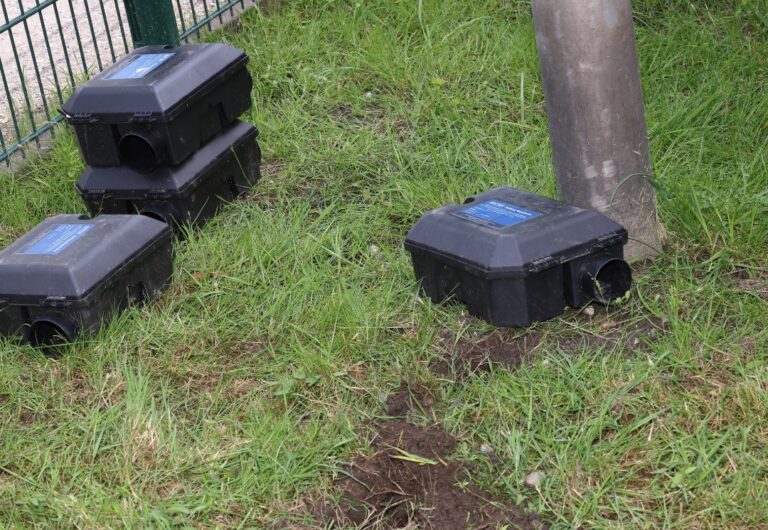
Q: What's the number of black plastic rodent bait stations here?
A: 4